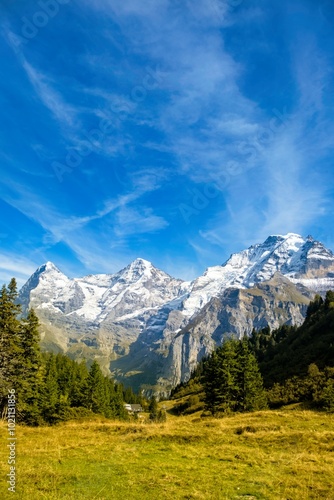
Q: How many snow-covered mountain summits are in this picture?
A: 3